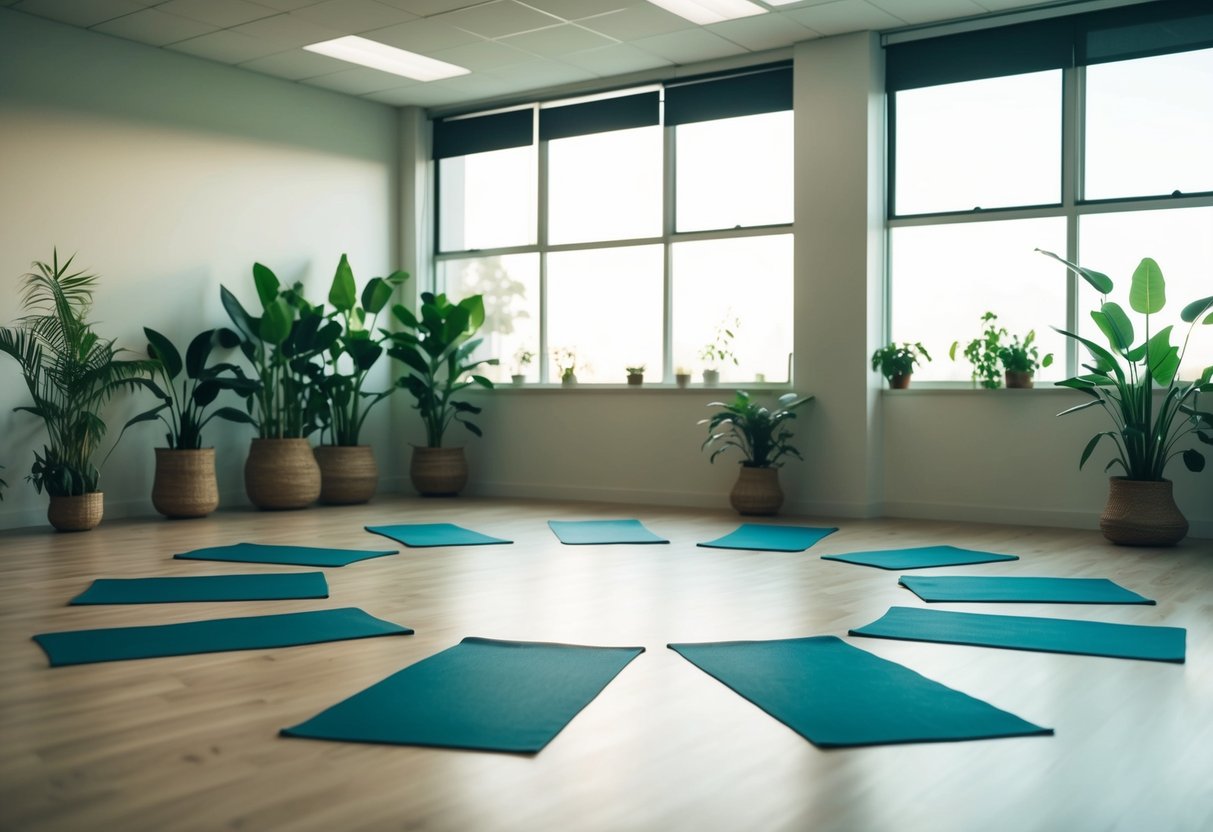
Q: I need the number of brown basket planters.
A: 7